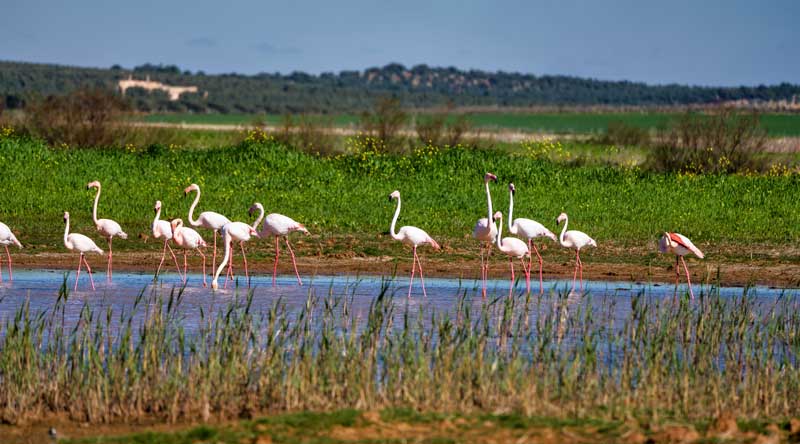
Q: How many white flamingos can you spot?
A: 14